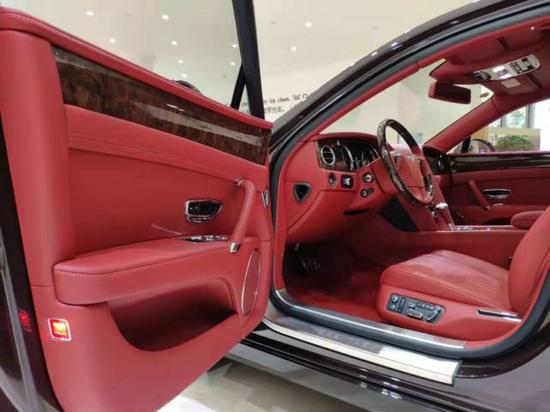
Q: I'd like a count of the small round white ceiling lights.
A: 10